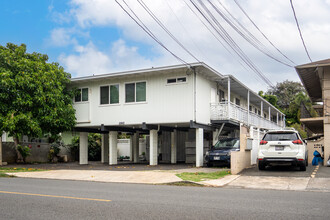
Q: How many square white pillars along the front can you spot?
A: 4